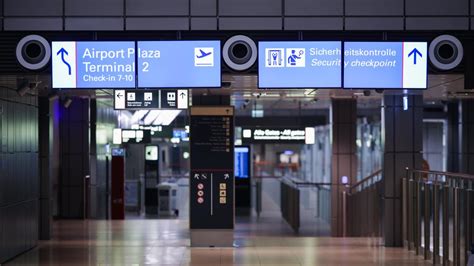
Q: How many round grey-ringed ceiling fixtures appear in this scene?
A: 3